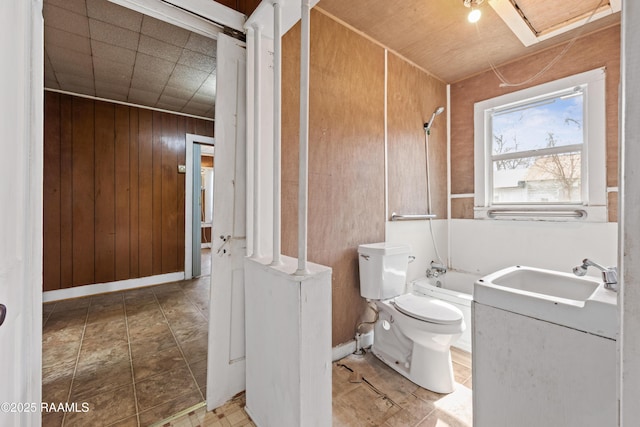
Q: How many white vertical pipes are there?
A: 3